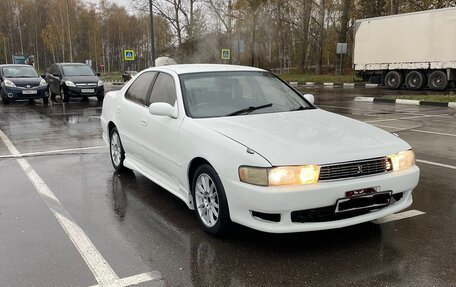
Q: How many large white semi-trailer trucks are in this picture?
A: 1